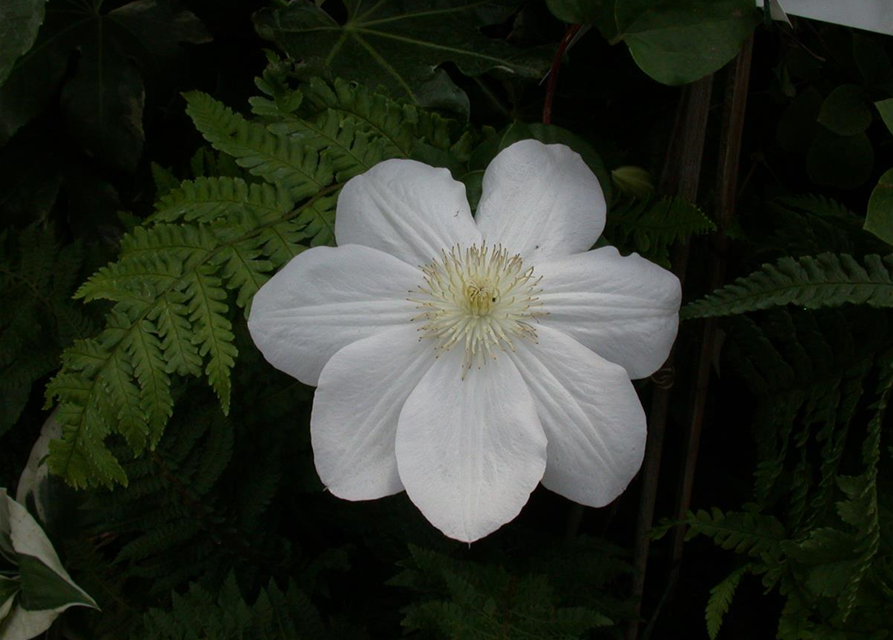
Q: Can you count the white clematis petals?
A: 7